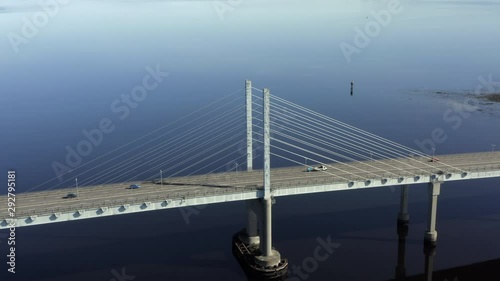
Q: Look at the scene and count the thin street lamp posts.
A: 7